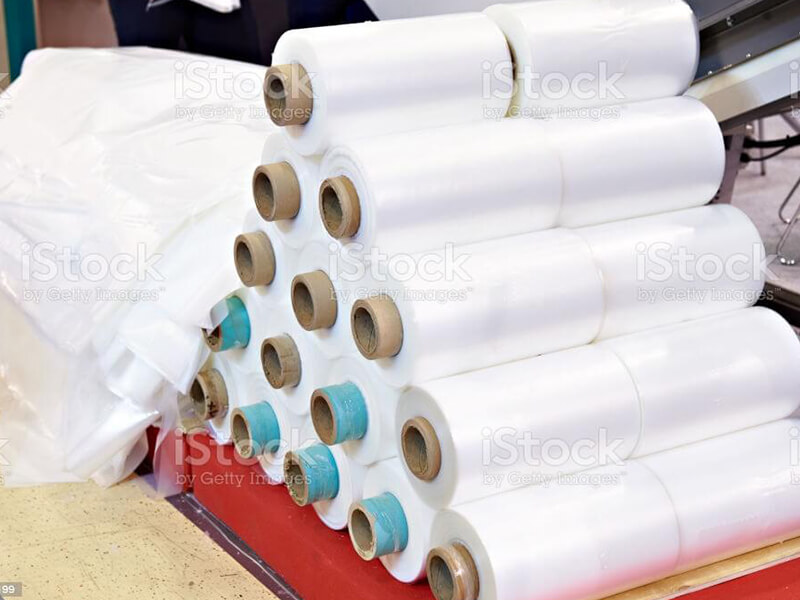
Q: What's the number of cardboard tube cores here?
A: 15